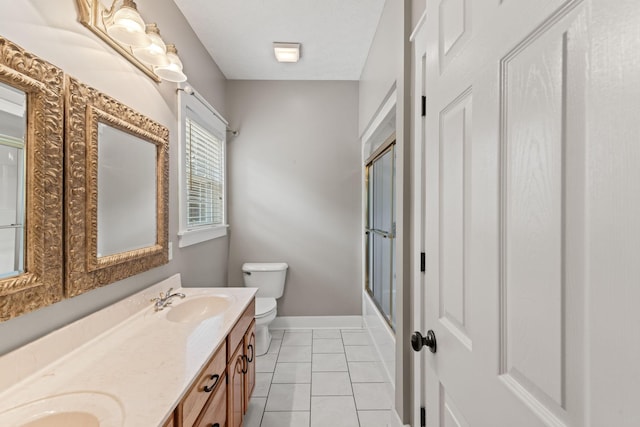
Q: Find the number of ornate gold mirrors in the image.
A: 2